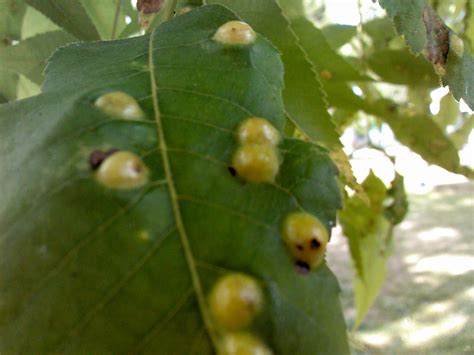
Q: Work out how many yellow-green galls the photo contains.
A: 8